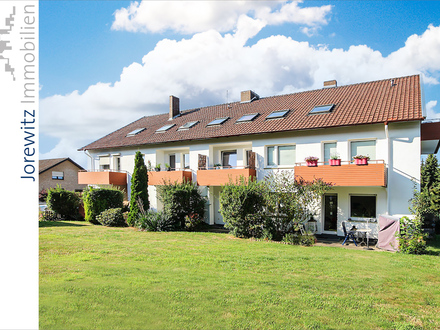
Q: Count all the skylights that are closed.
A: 7